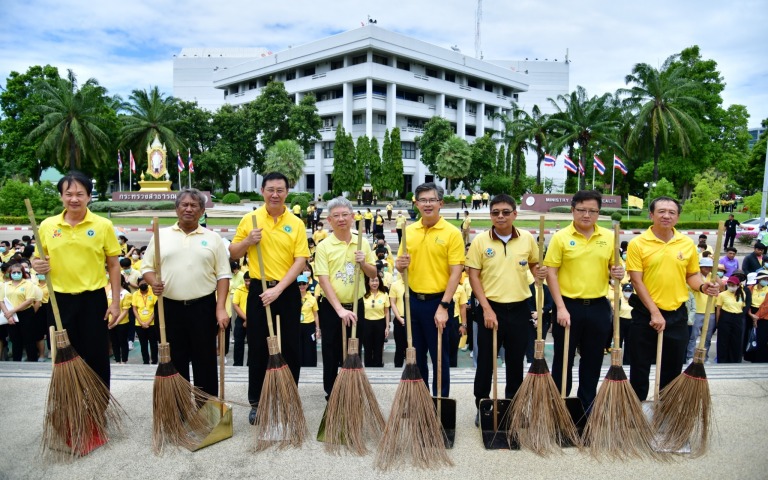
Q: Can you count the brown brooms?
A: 8